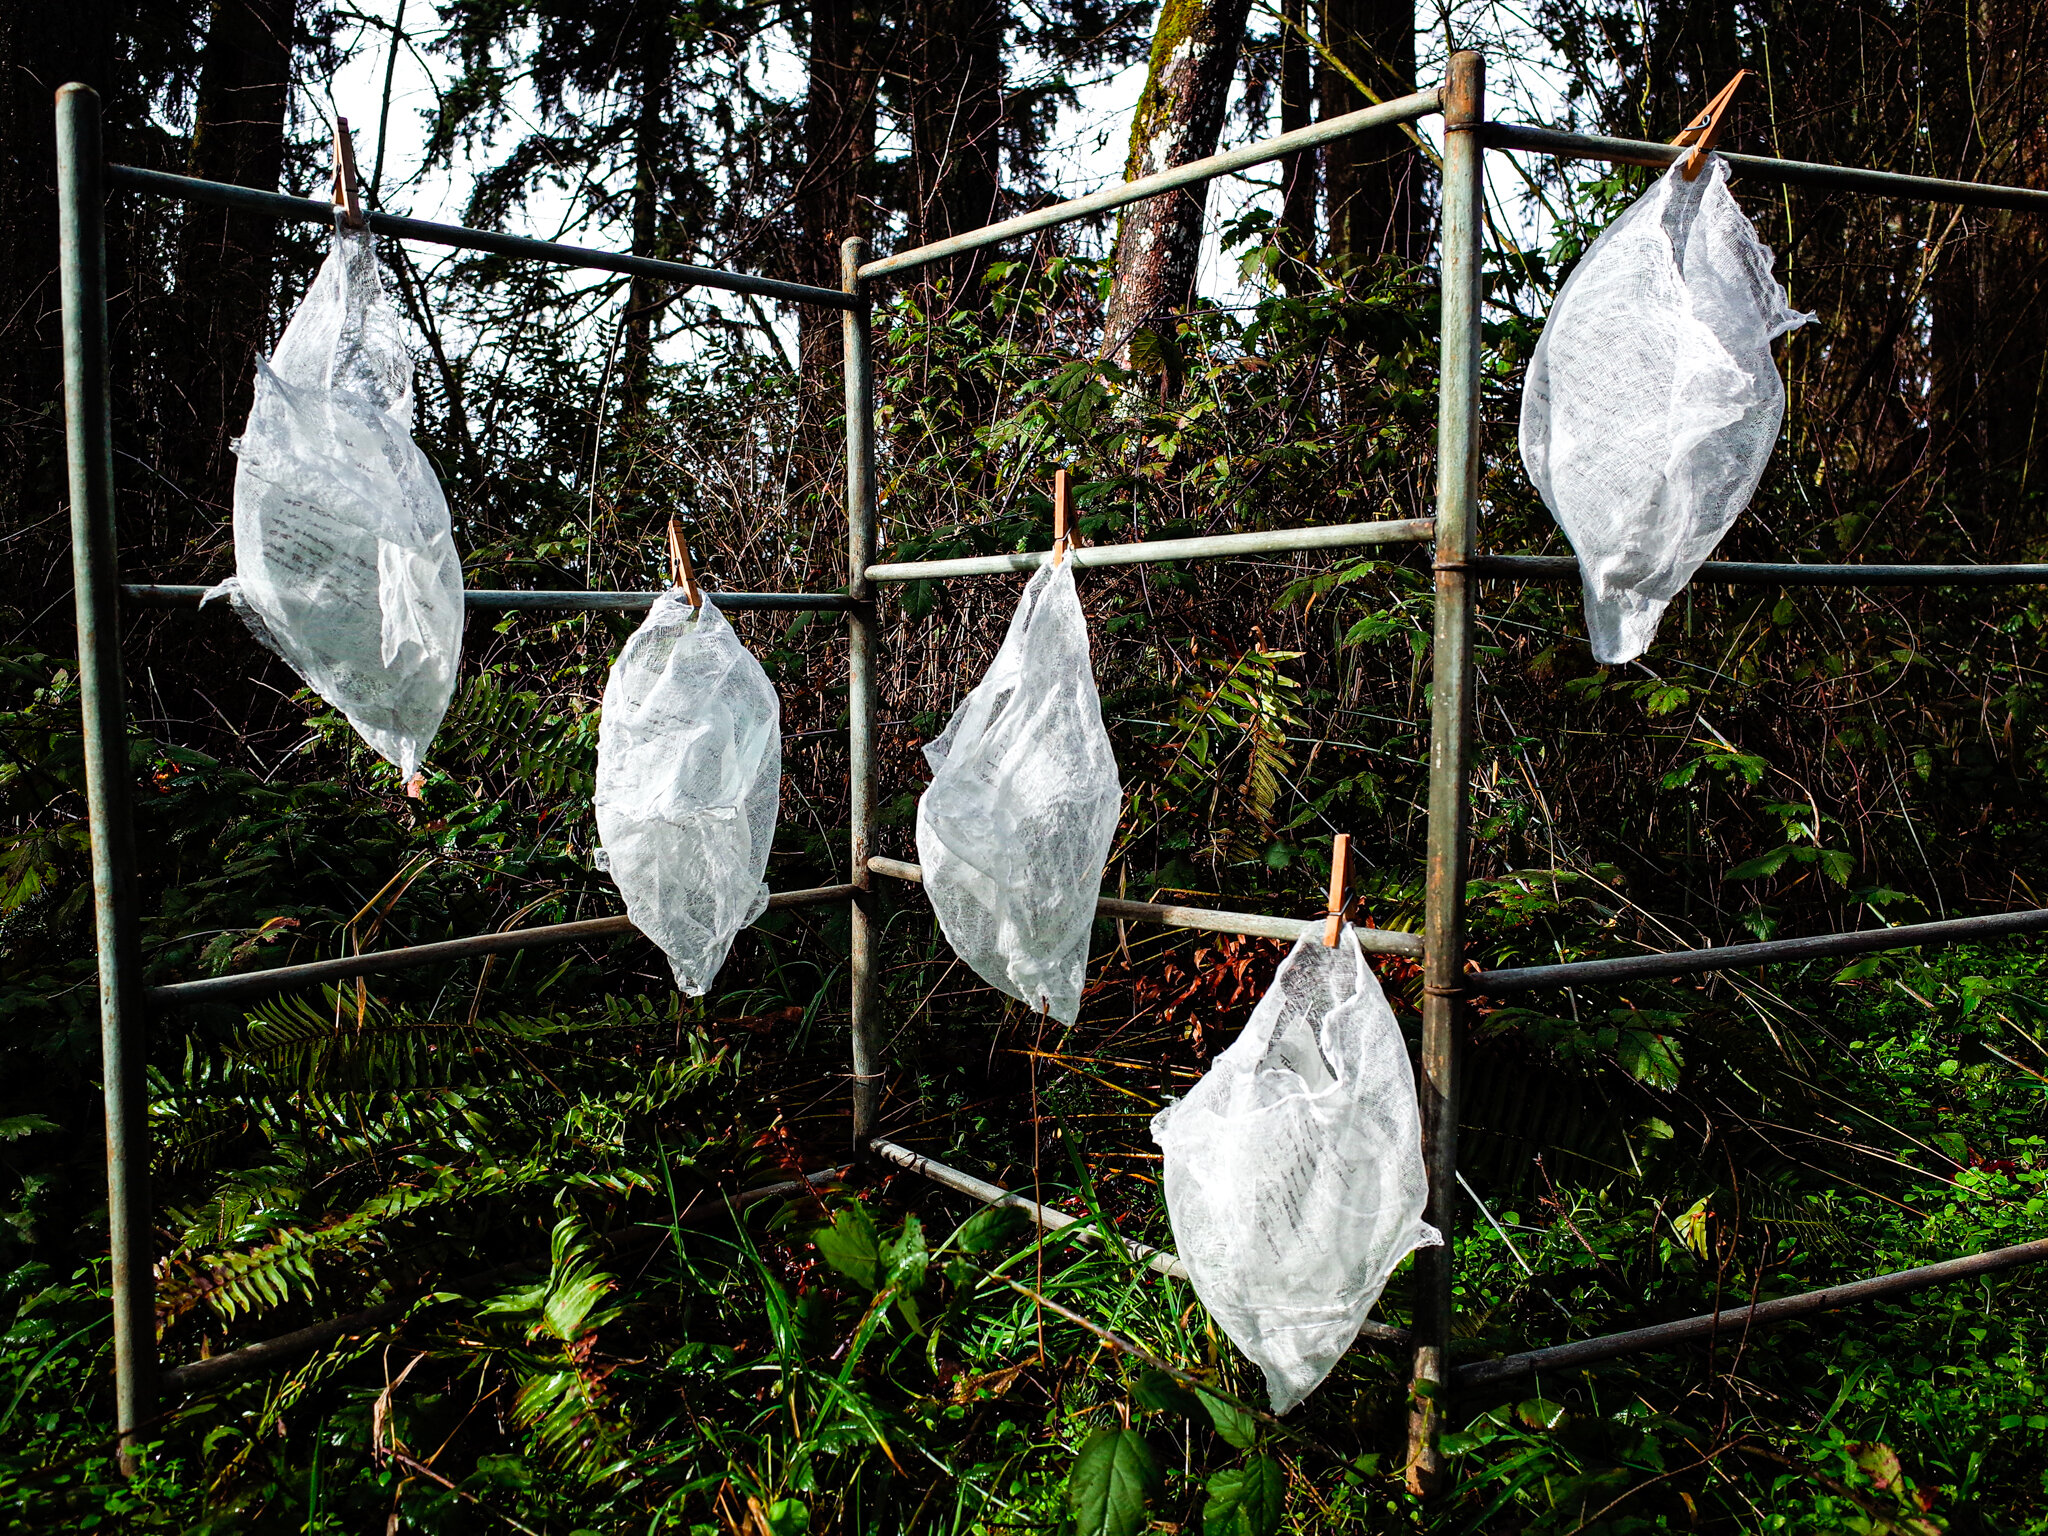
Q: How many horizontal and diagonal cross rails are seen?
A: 12